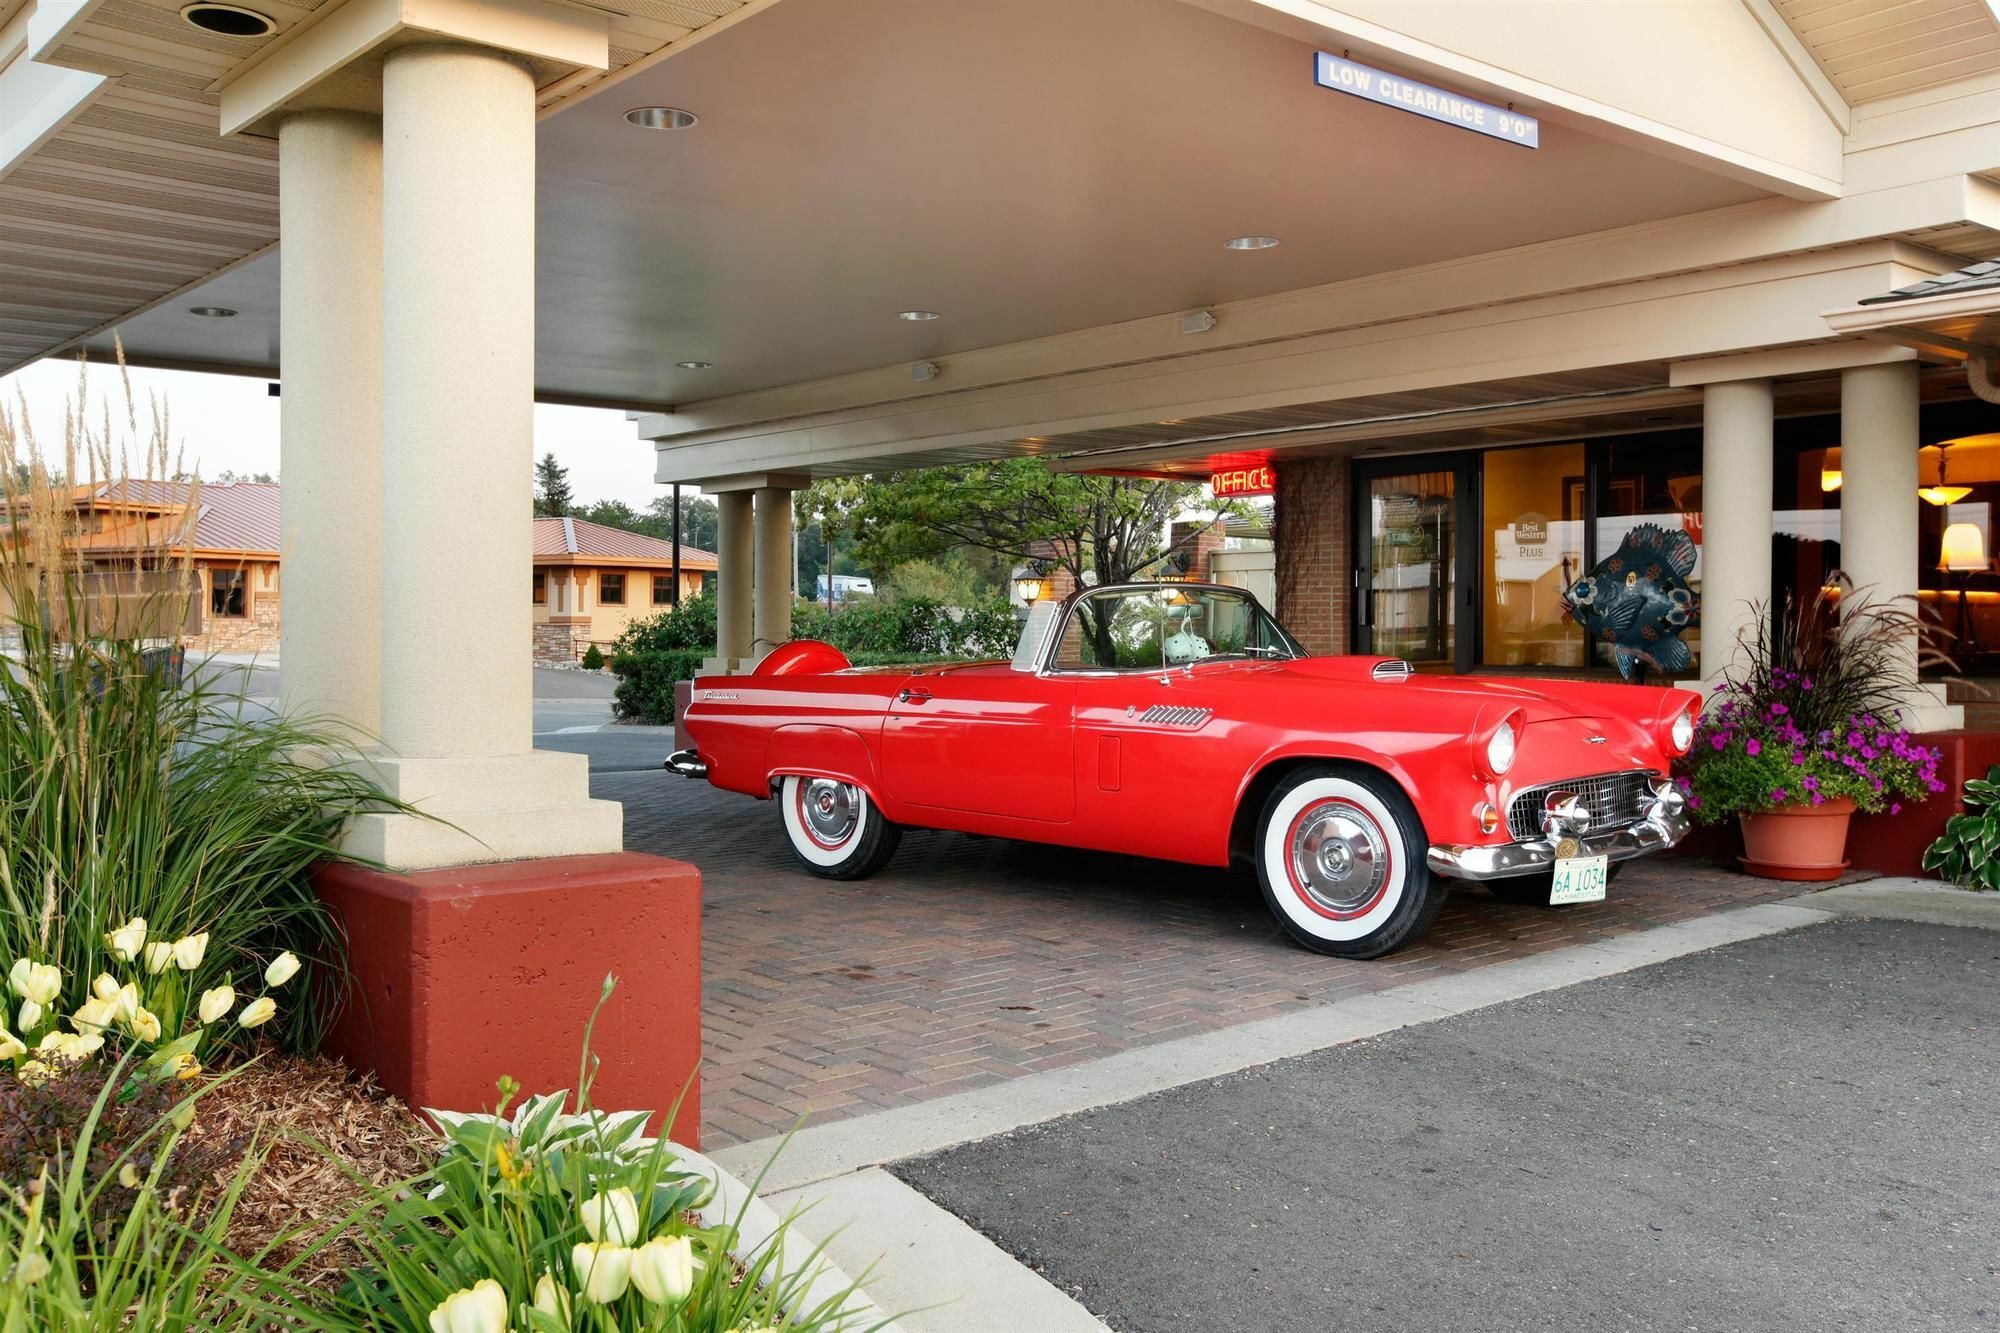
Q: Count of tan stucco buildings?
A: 2